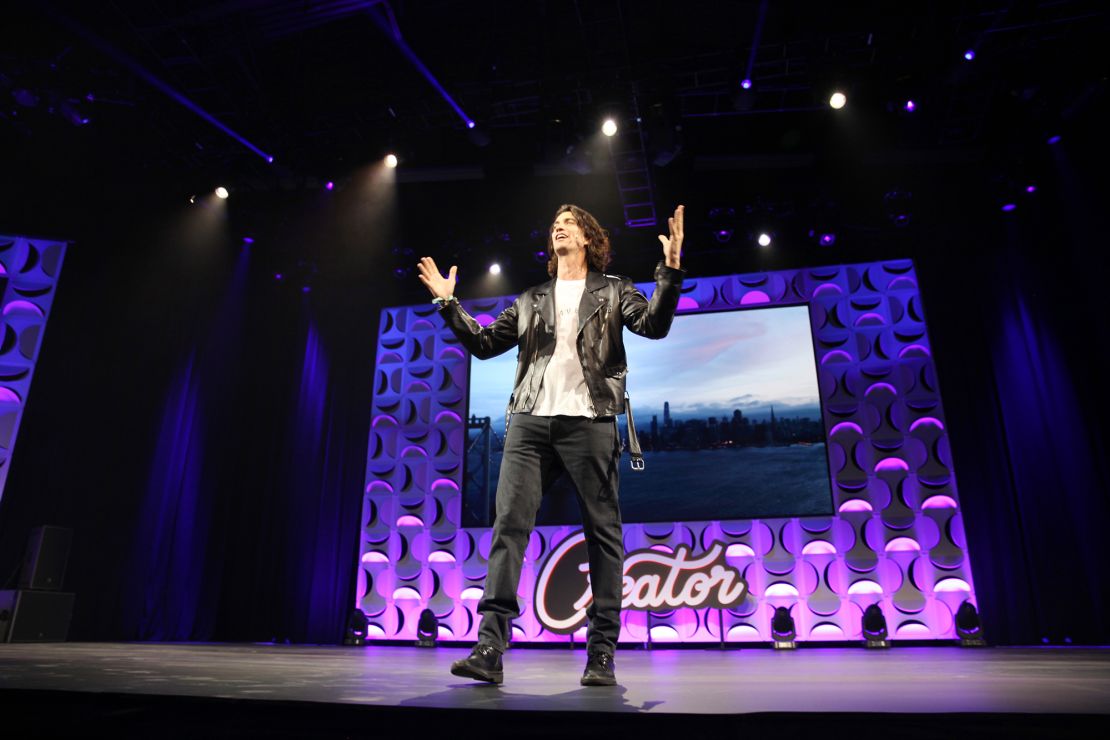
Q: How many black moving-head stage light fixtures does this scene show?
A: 5